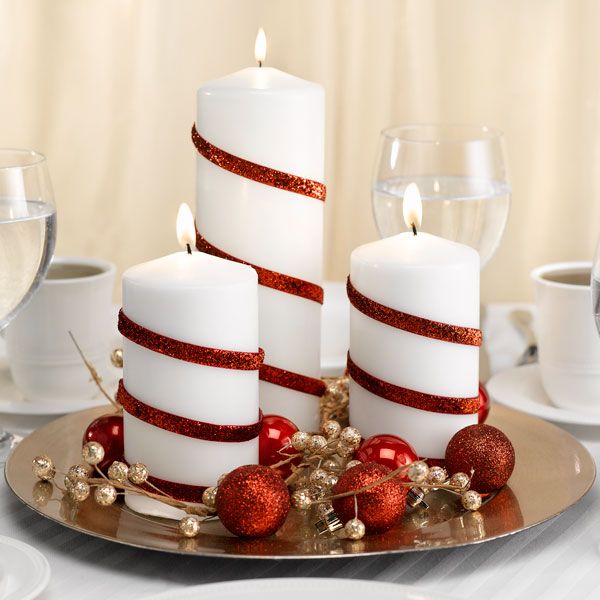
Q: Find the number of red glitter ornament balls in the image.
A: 3